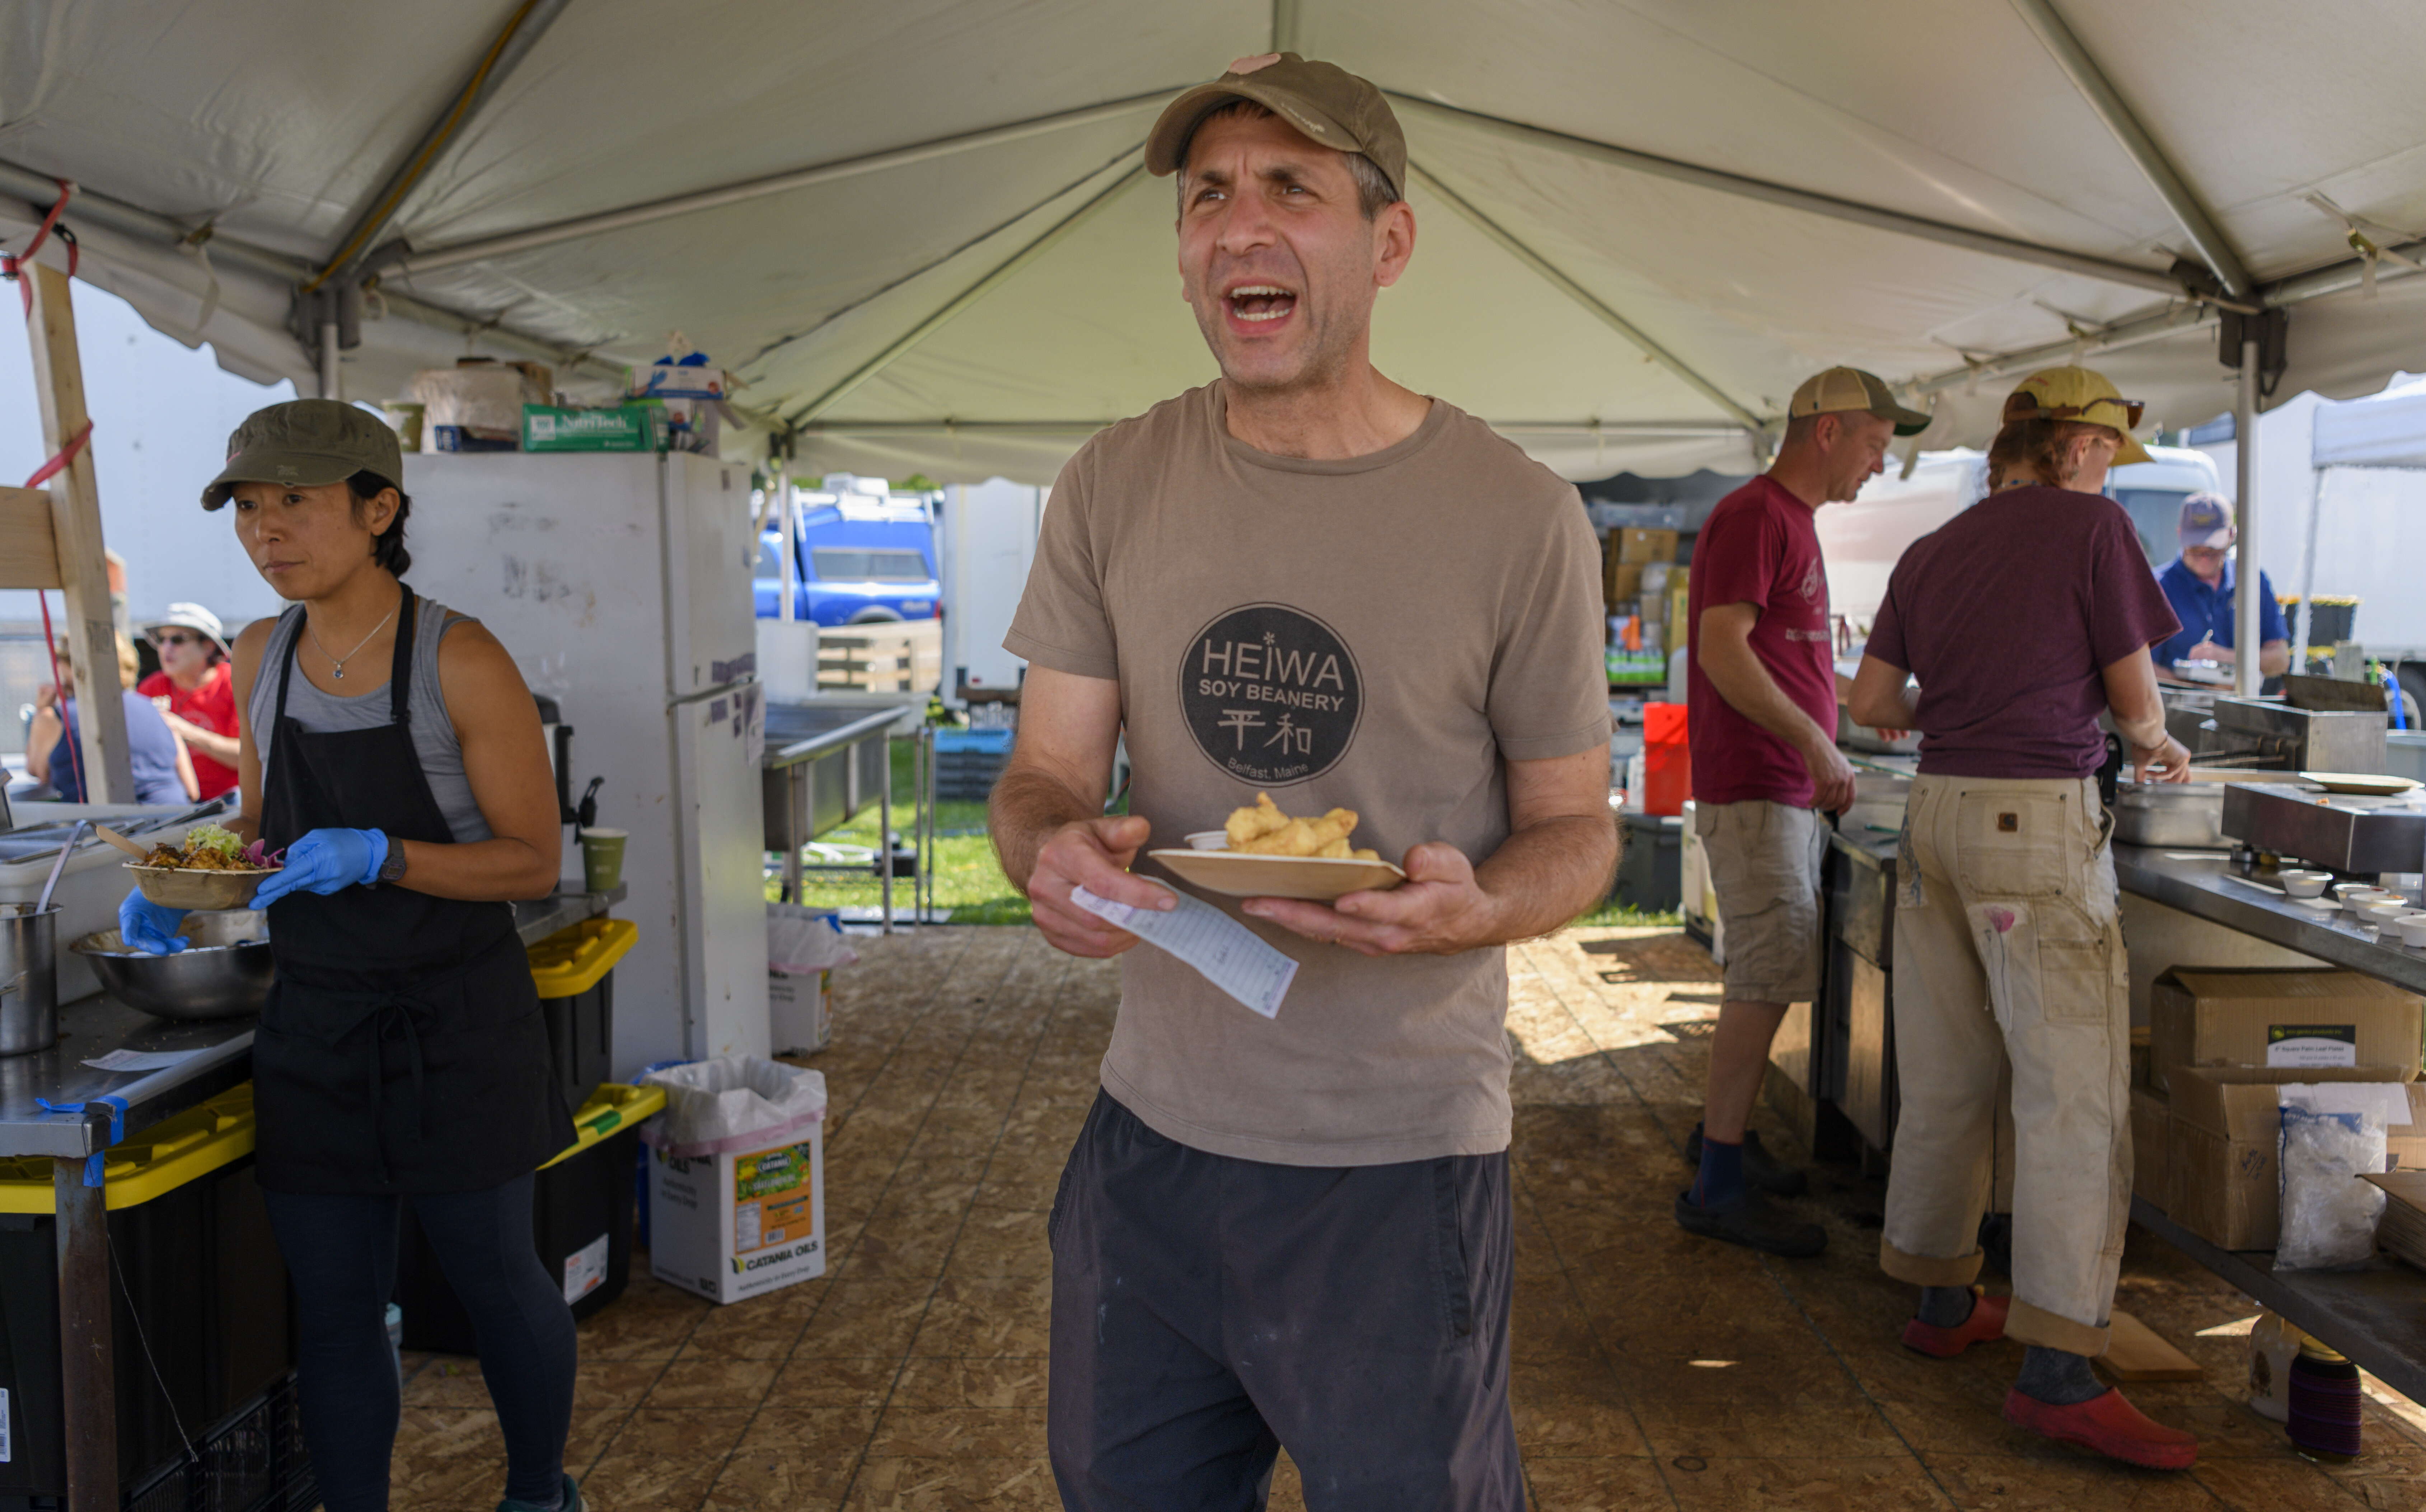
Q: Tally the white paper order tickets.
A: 2